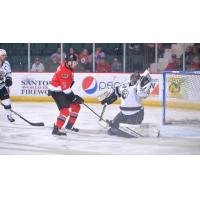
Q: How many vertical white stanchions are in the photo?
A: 6